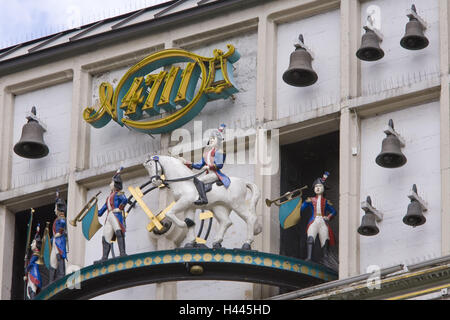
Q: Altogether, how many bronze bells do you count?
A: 7